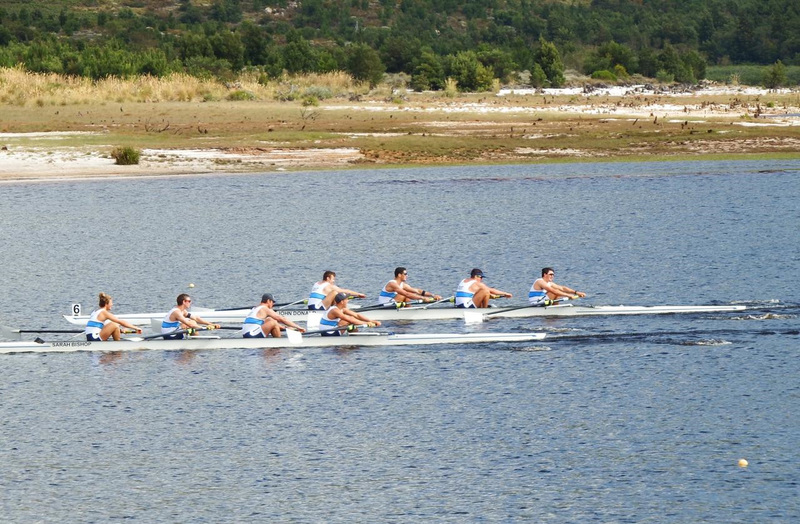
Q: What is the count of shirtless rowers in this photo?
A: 0